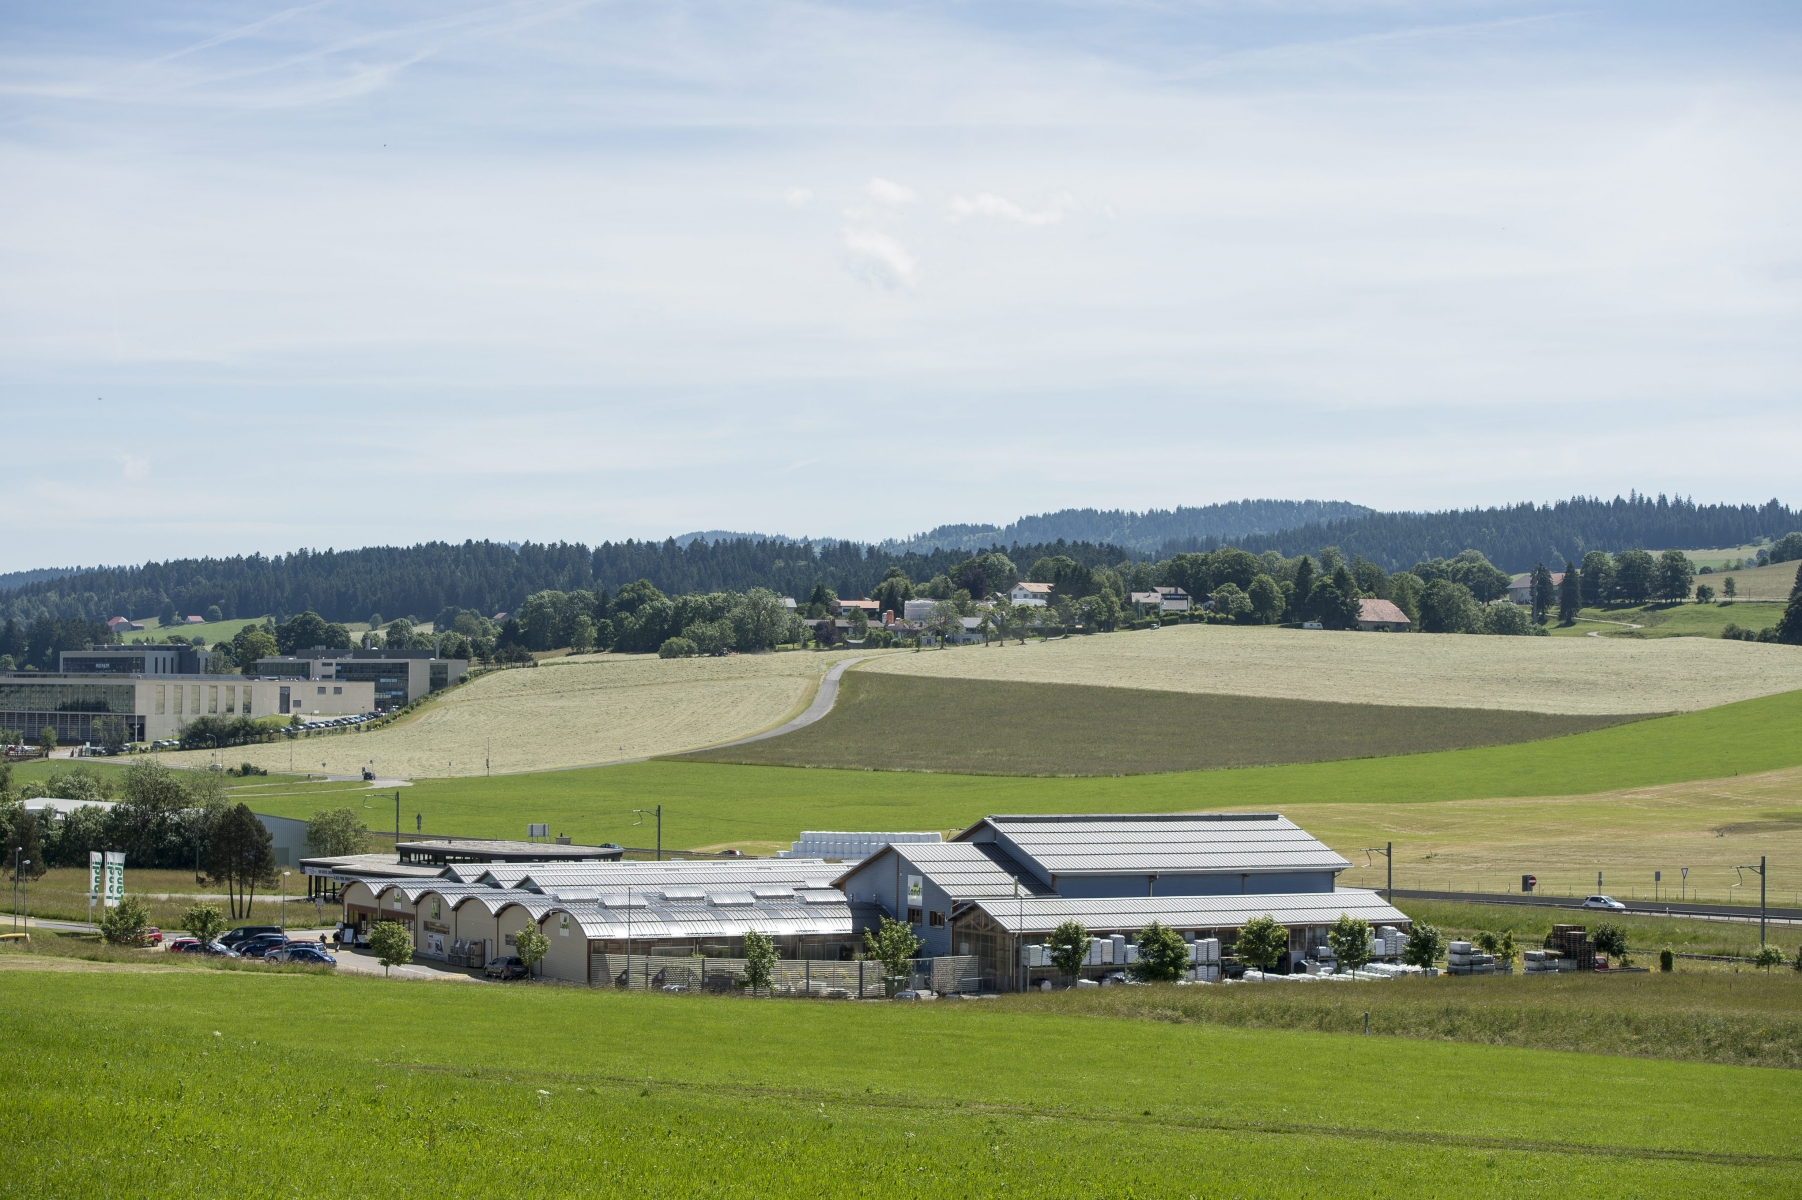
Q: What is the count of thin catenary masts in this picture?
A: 4